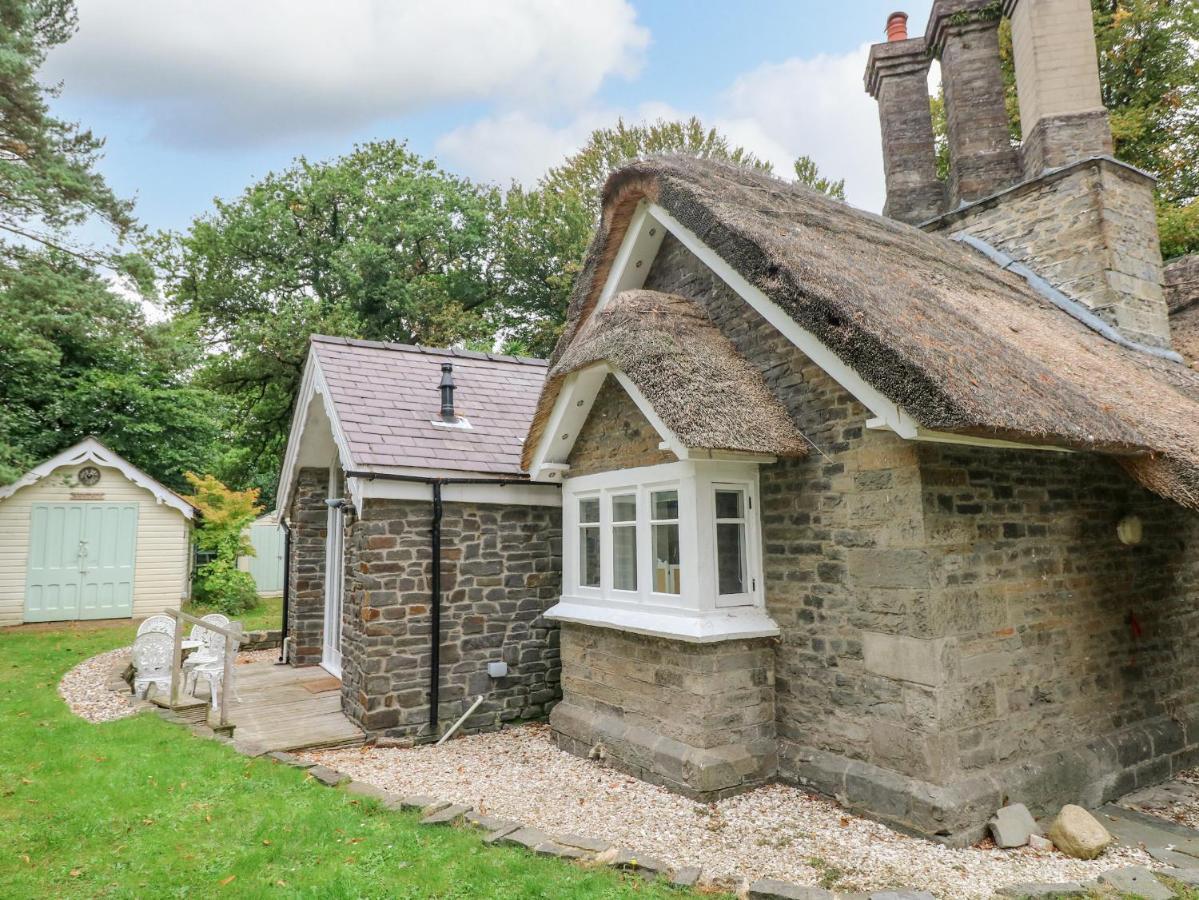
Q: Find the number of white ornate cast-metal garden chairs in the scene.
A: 4